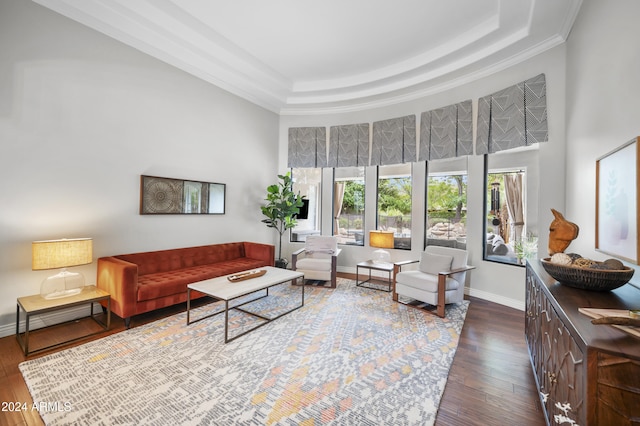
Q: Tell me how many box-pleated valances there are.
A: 5